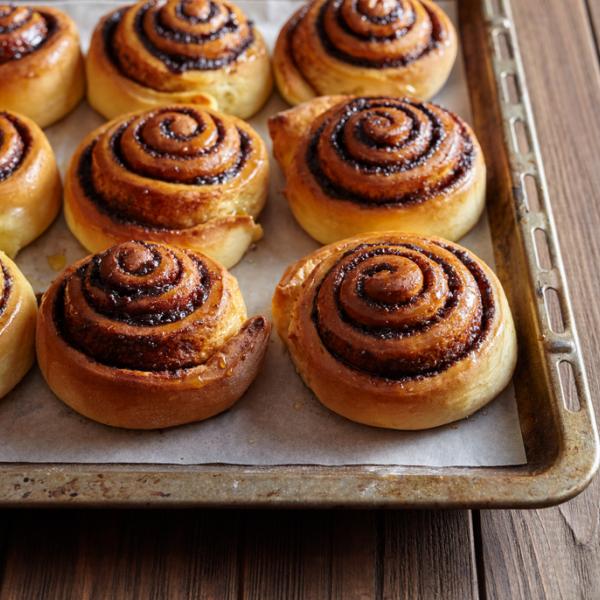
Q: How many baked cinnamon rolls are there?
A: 9